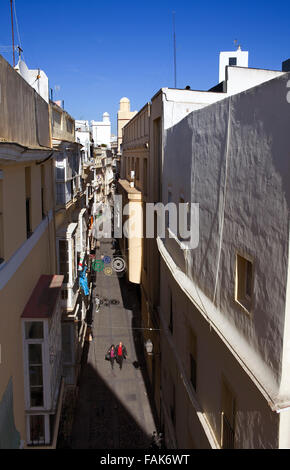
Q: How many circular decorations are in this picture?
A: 4